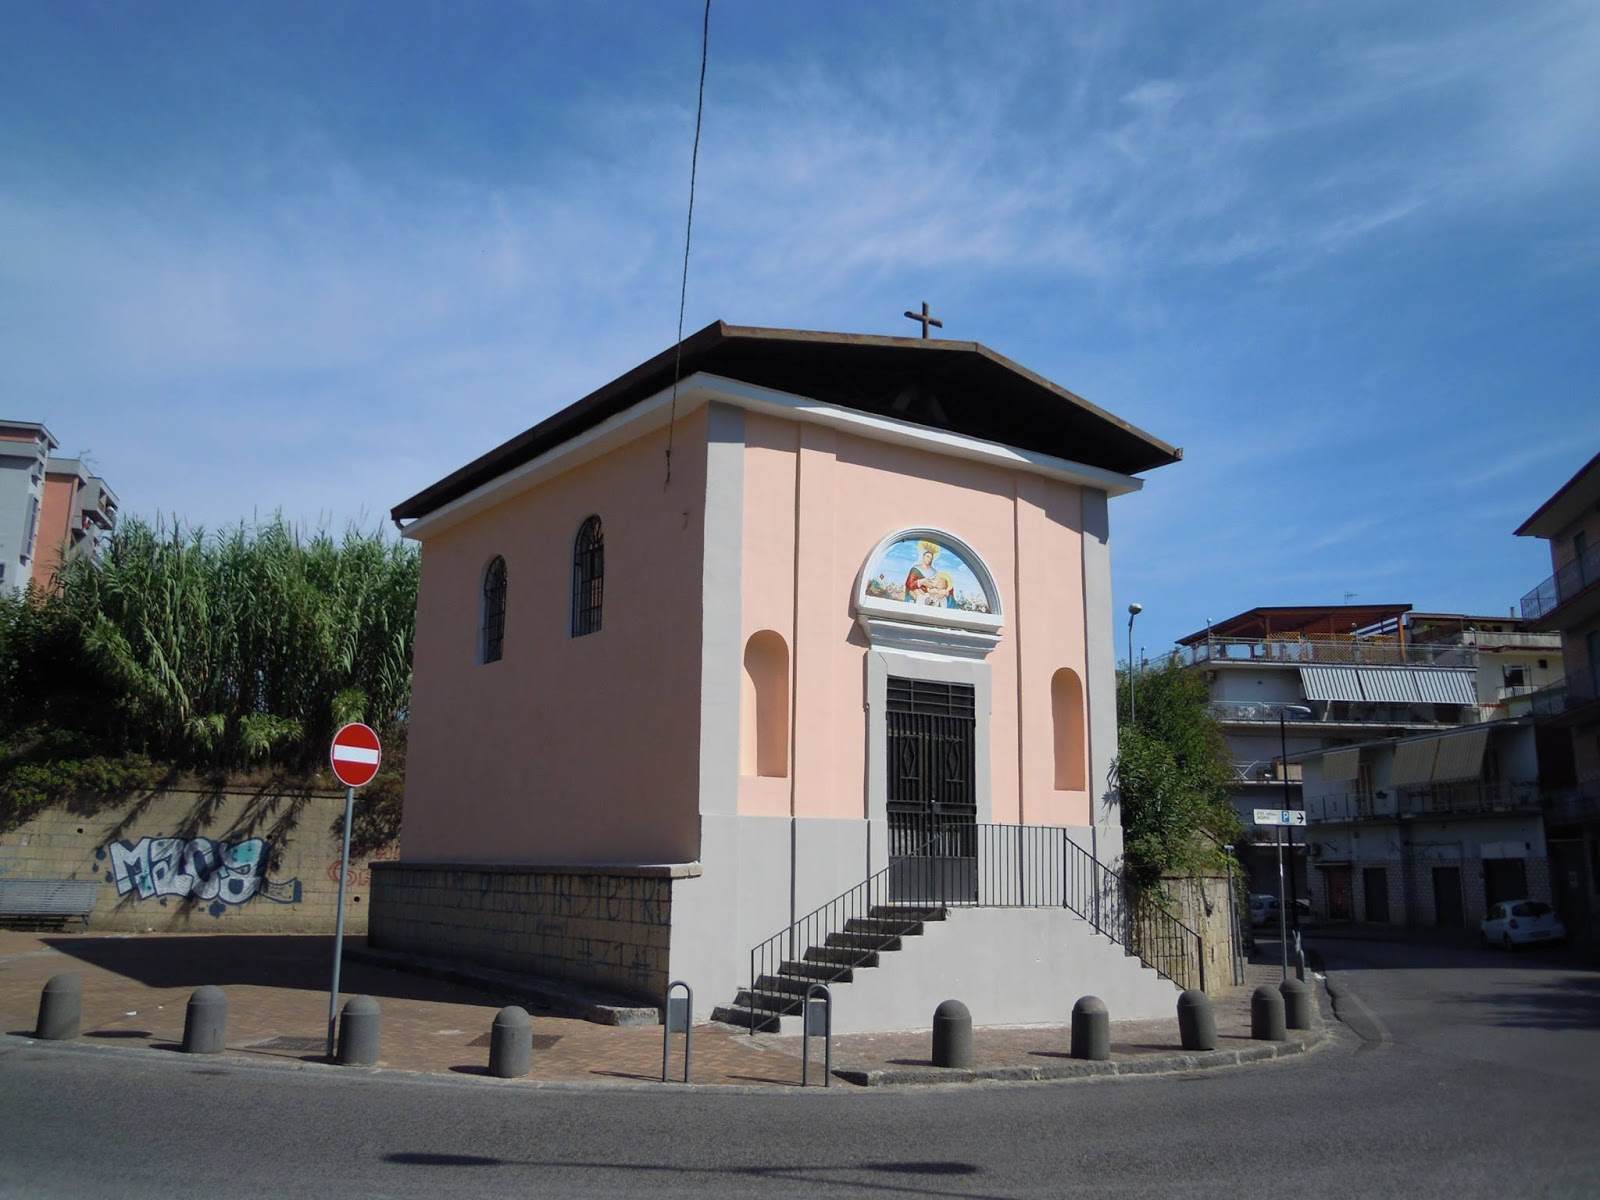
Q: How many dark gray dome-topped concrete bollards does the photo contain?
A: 9